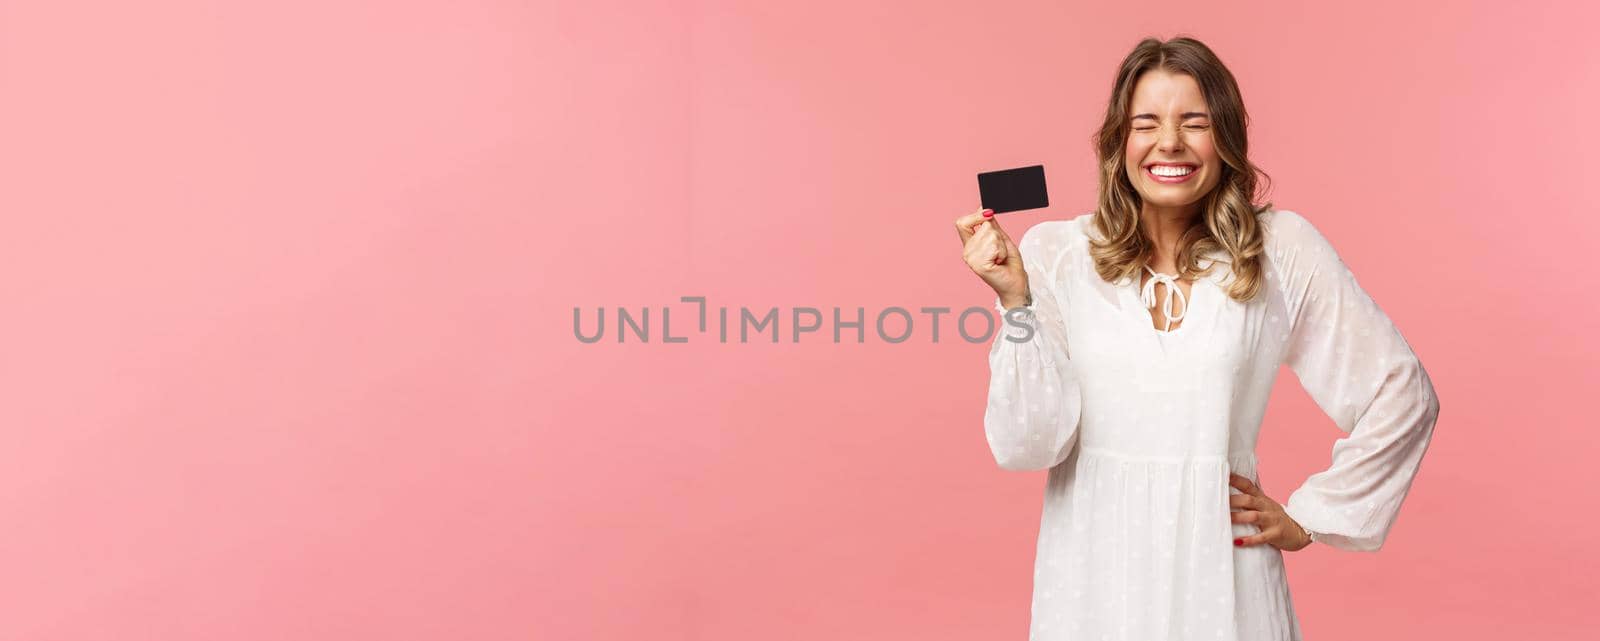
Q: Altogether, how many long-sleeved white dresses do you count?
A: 1